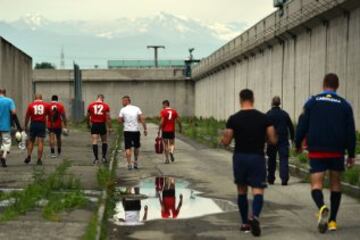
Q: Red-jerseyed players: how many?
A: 4